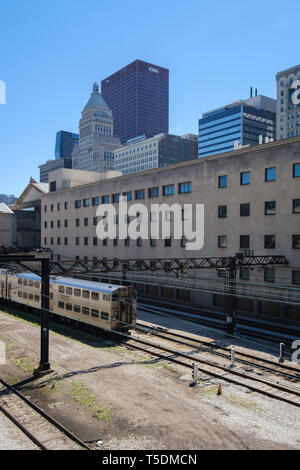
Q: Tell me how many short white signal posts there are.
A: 3